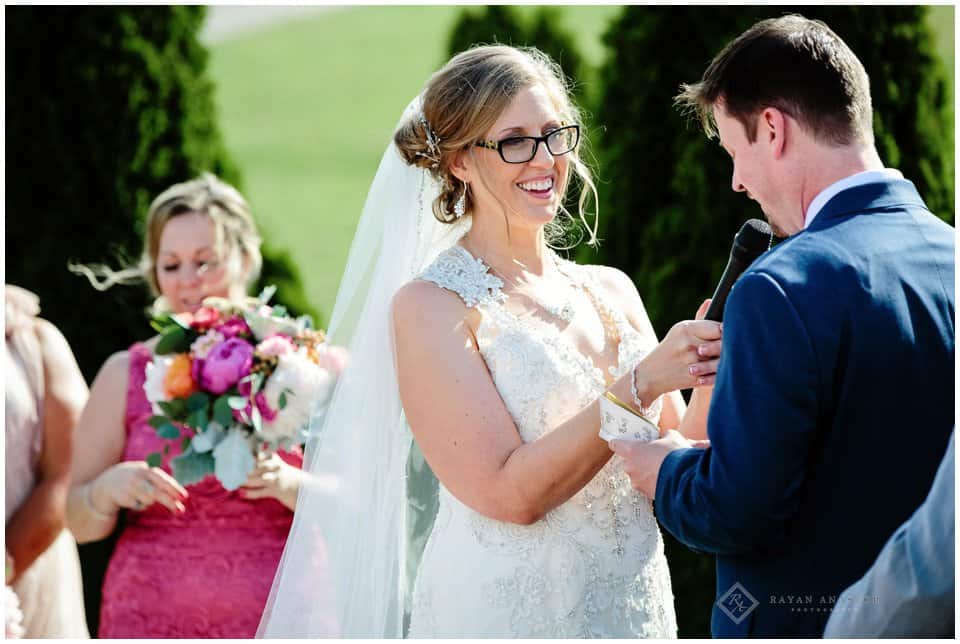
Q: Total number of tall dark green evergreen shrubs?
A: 3